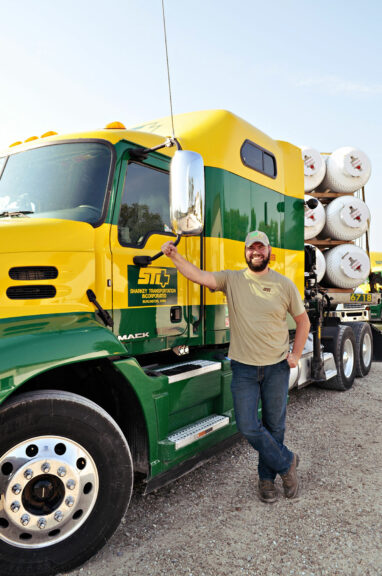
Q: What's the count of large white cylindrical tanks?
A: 6